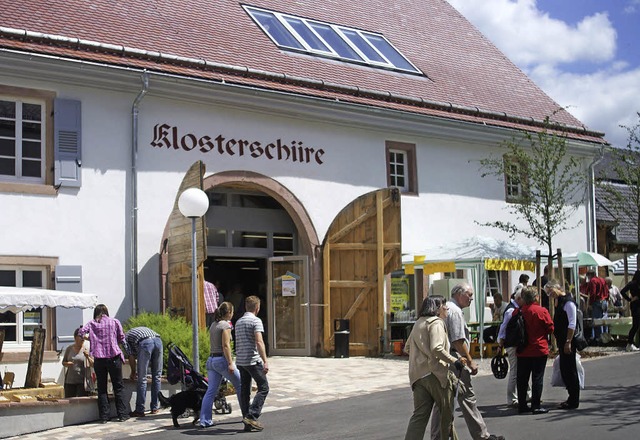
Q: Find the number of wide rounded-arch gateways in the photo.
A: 1